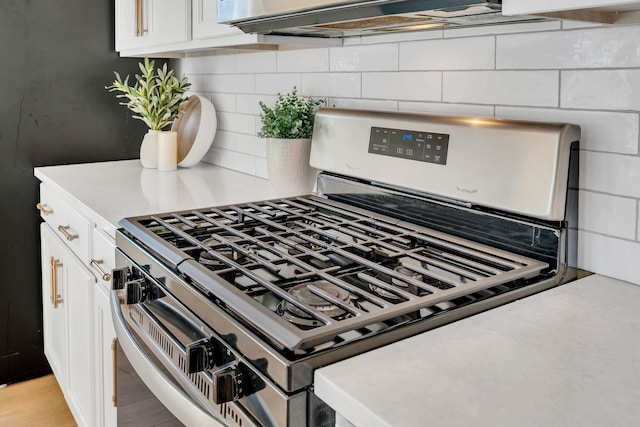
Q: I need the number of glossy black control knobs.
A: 4